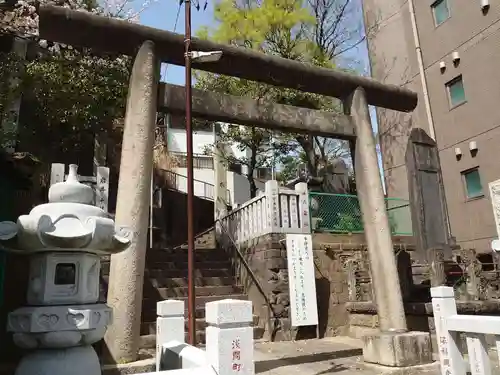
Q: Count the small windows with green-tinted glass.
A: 3